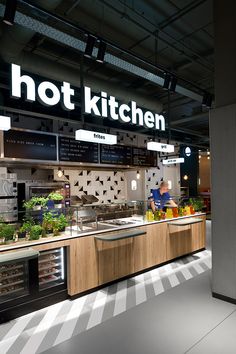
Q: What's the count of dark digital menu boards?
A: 4